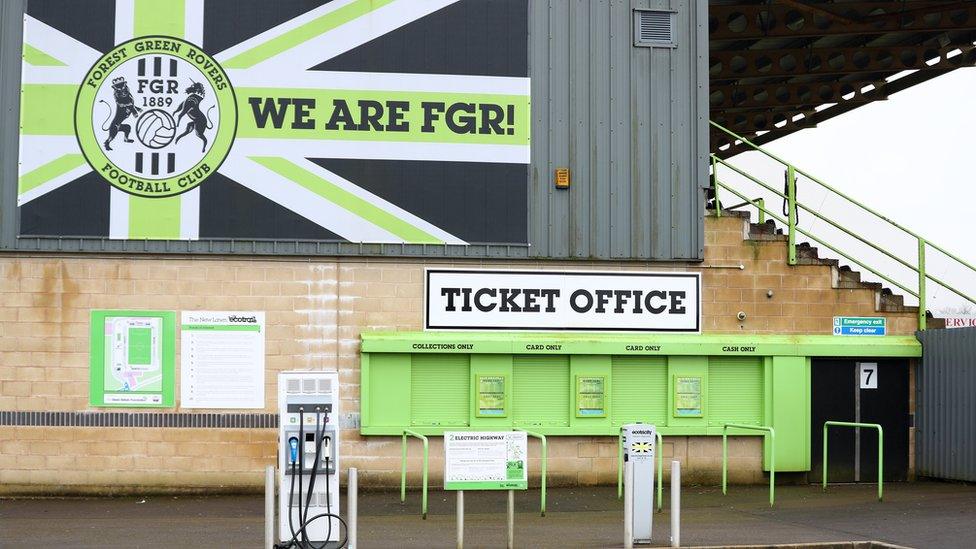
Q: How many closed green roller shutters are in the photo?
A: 4